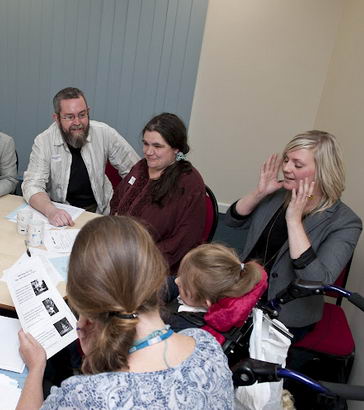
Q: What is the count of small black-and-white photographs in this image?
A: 3